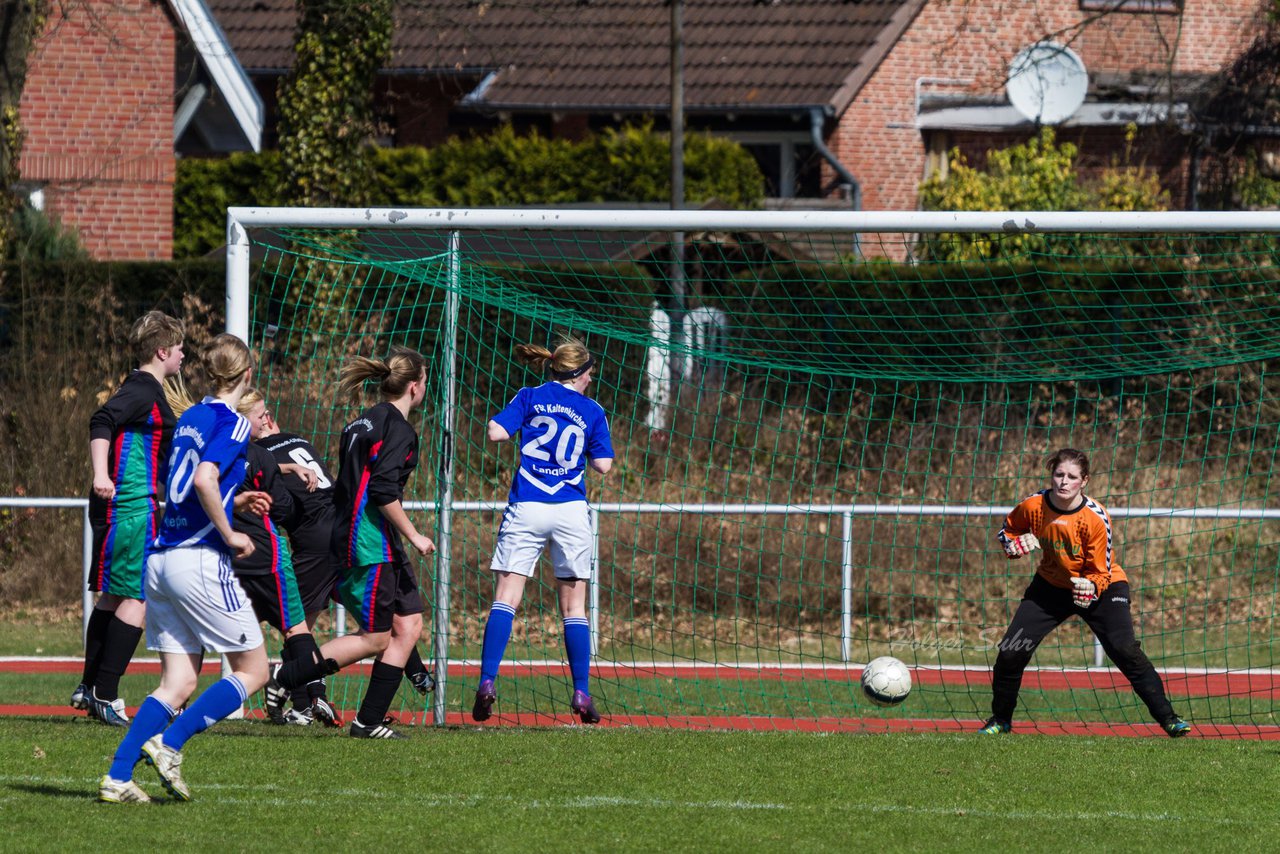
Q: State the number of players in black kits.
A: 4